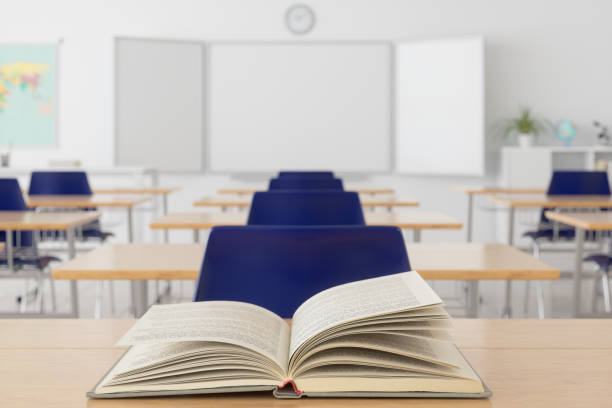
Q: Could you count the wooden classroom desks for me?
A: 11